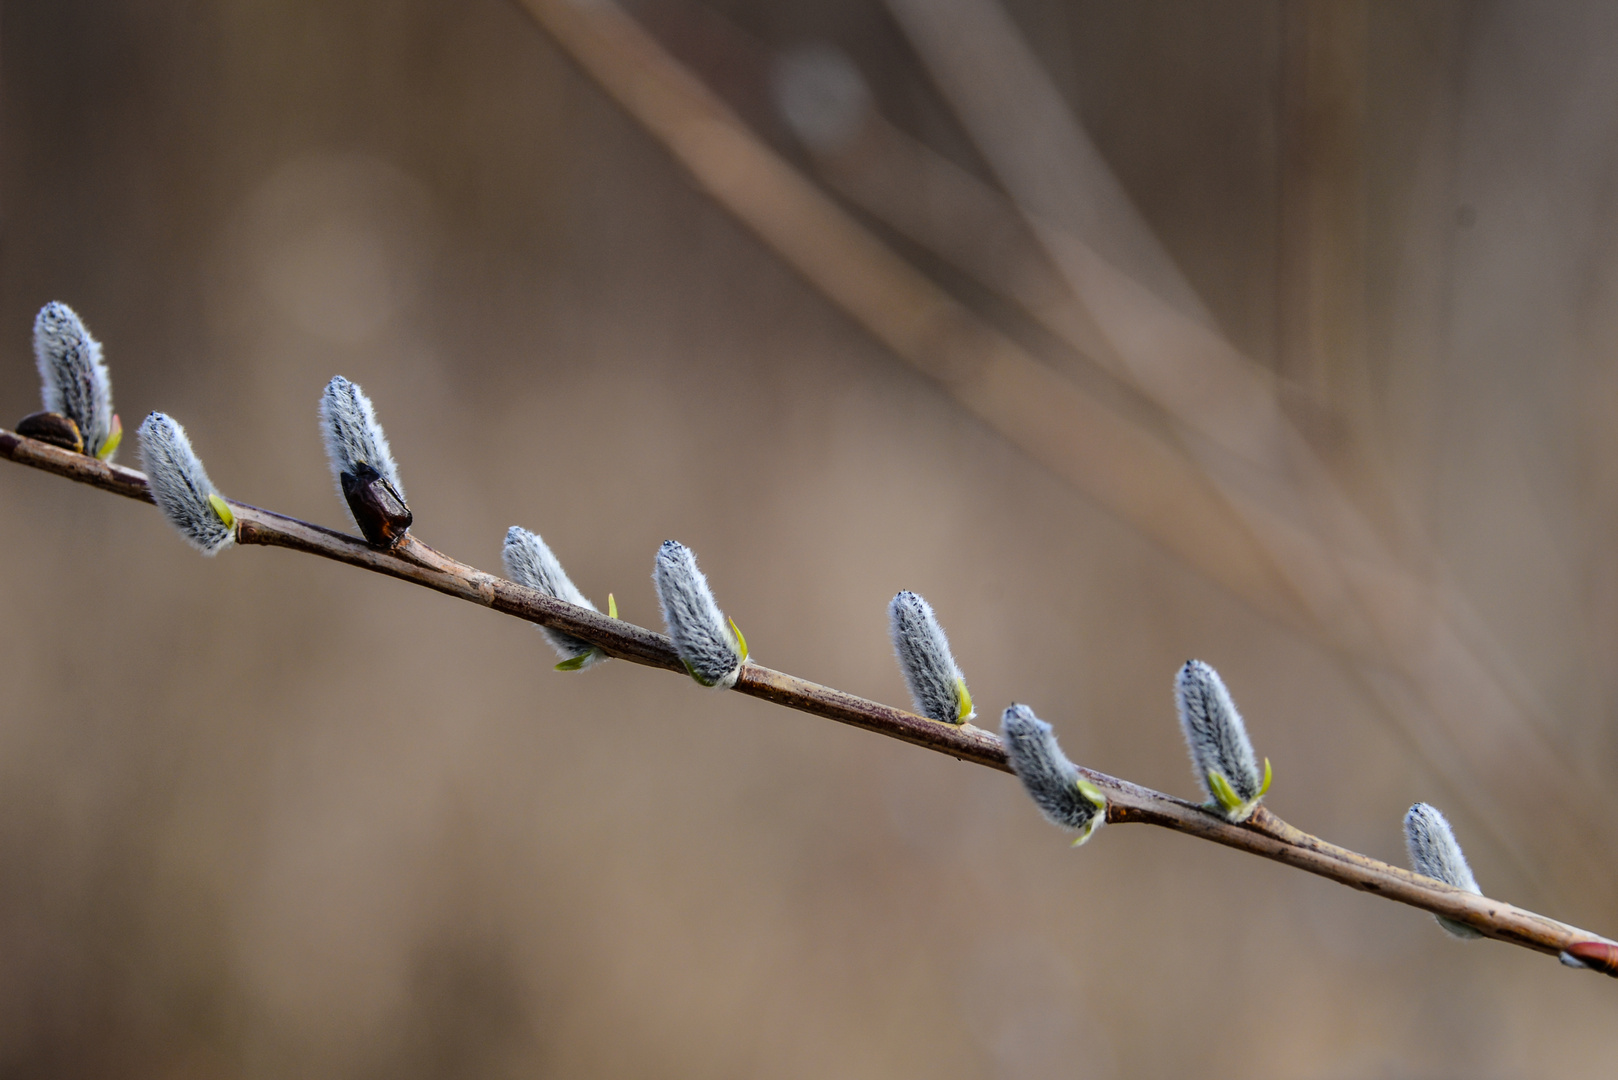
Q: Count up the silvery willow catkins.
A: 9